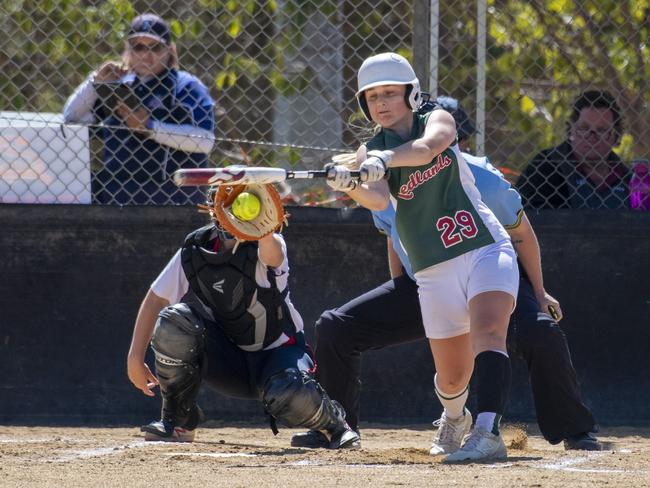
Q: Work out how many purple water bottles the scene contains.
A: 1